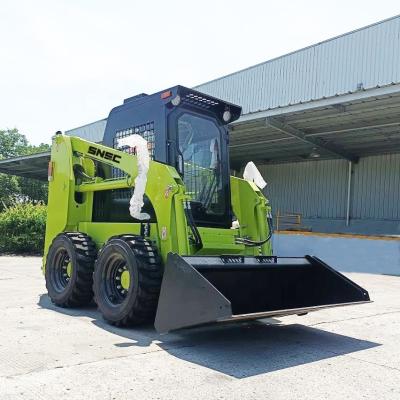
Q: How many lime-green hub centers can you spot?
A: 2